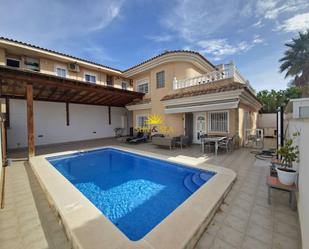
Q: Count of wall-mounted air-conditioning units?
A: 1